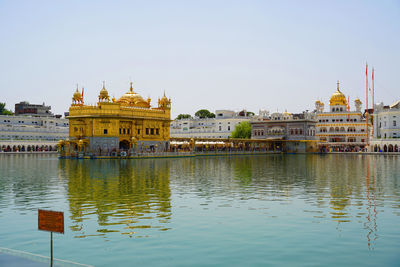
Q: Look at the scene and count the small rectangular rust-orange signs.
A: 1